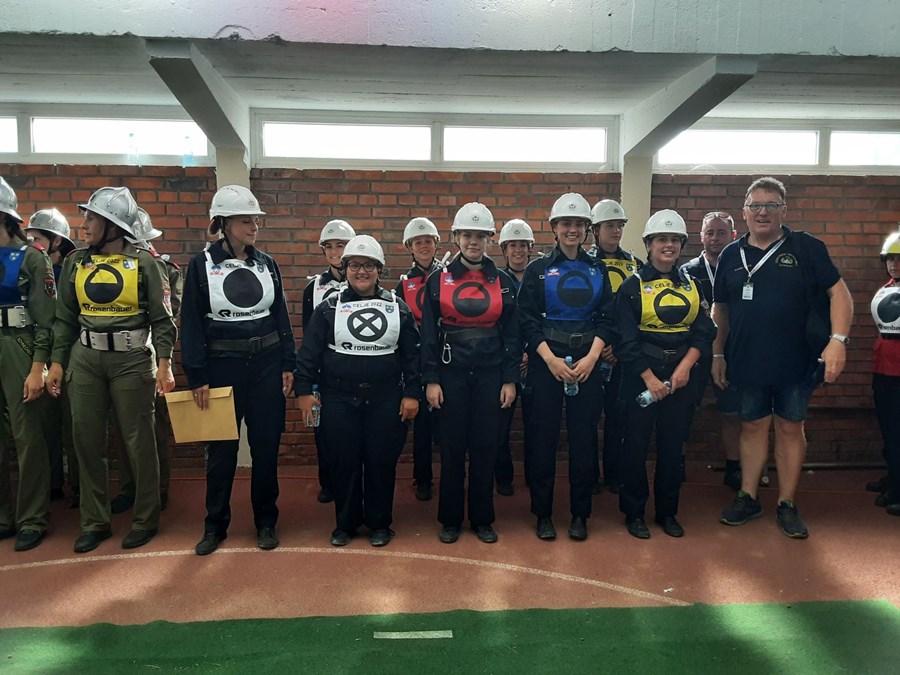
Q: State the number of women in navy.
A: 9